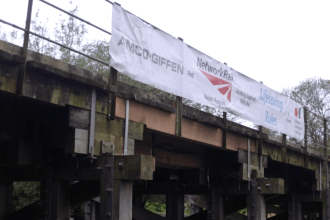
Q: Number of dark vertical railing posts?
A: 8